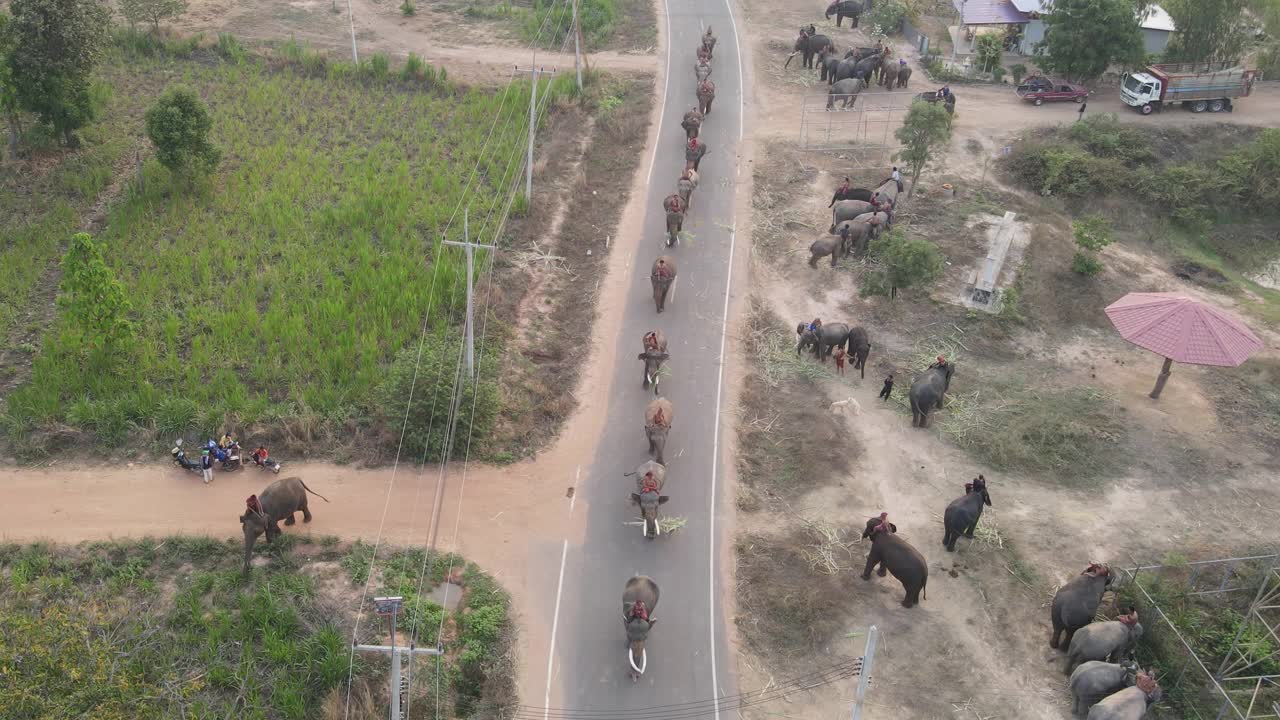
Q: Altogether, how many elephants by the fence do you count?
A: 4